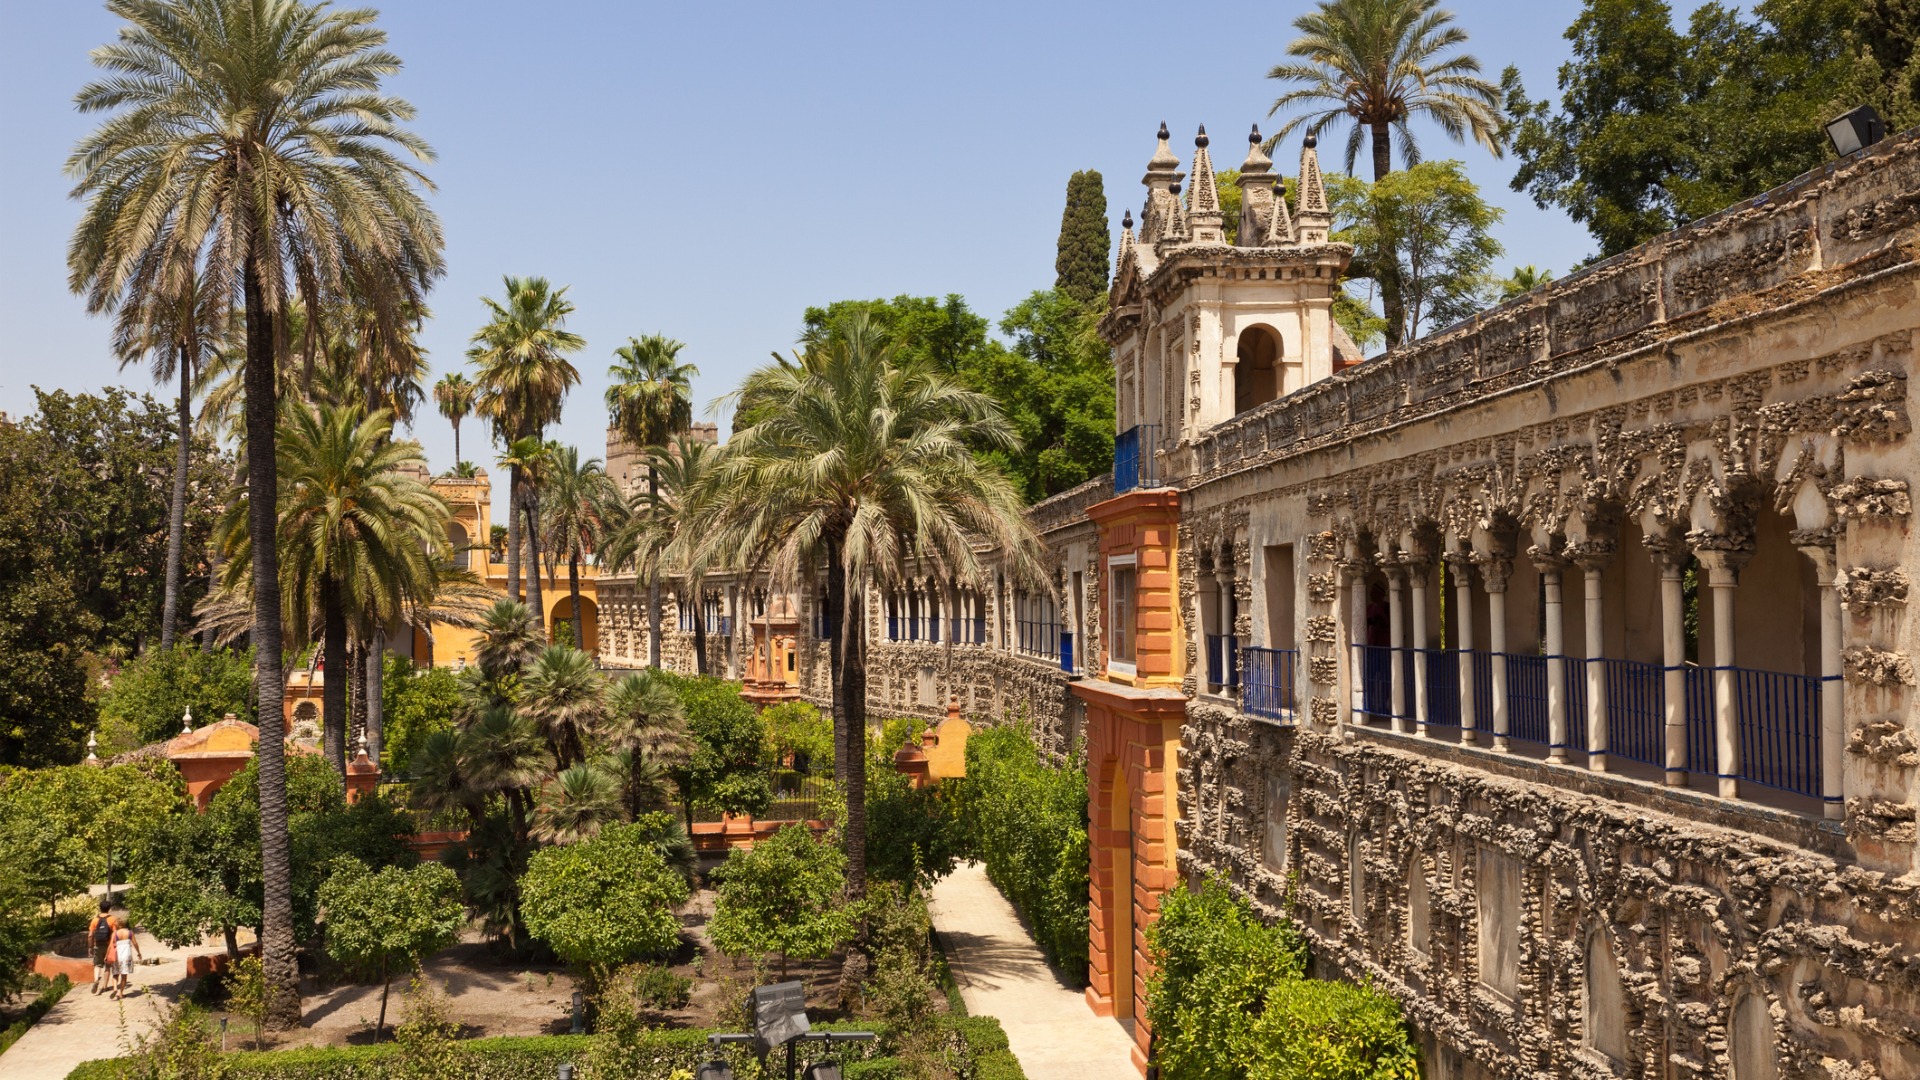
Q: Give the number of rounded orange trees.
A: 3